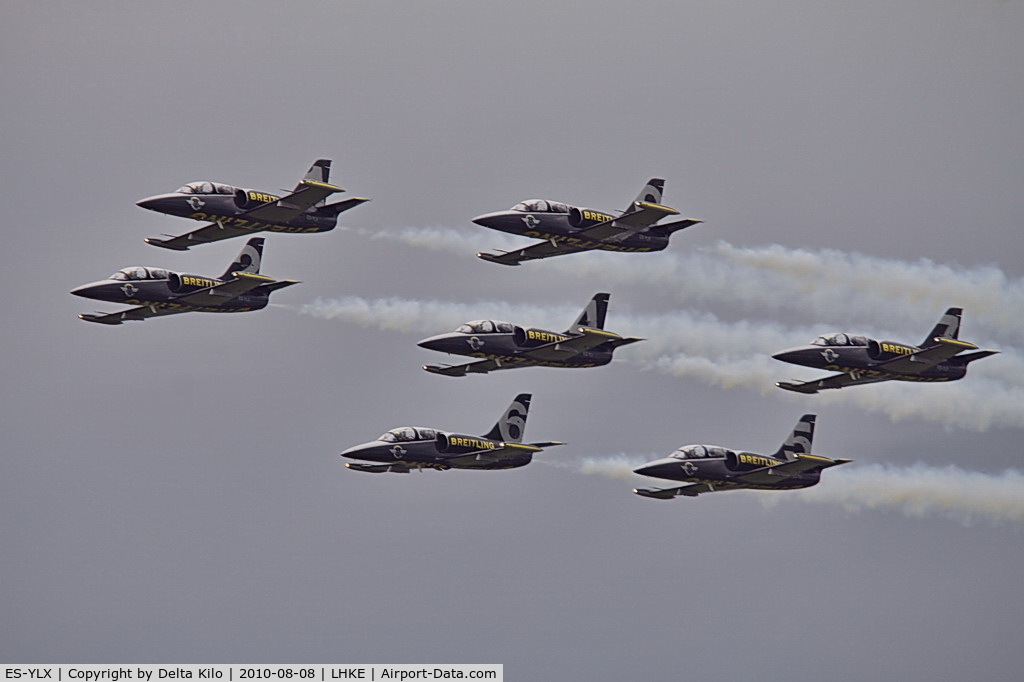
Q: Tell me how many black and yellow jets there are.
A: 7